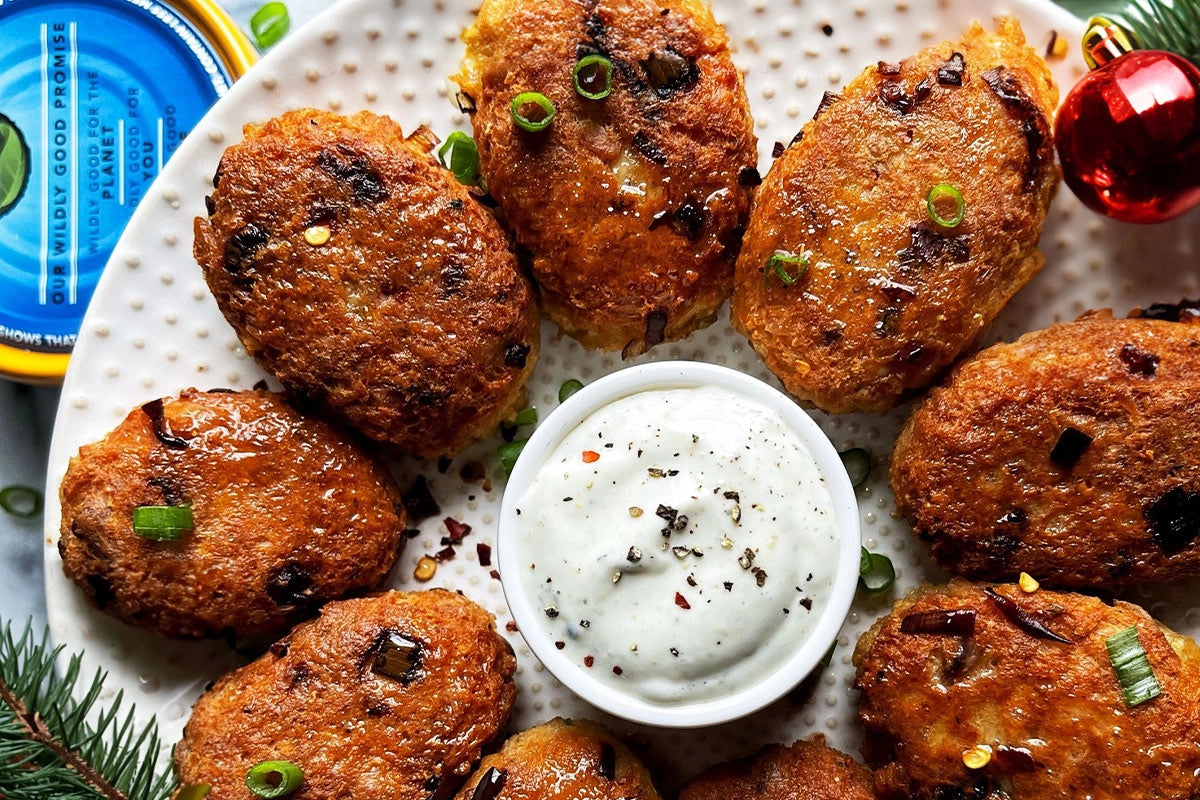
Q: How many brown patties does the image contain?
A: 9